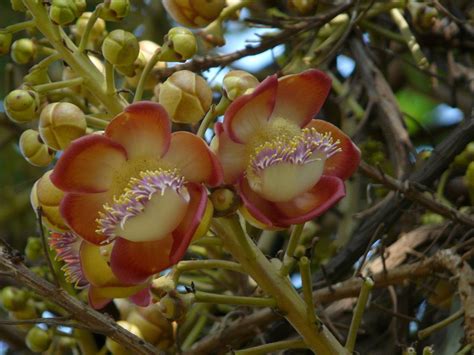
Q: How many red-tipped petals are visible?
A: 12